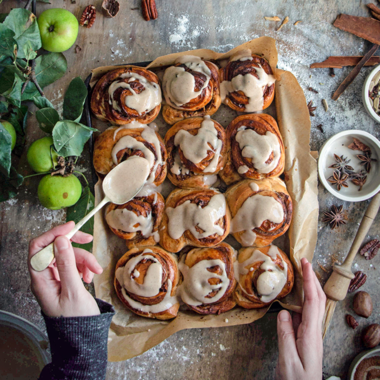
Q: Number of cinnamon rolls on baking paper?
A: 12